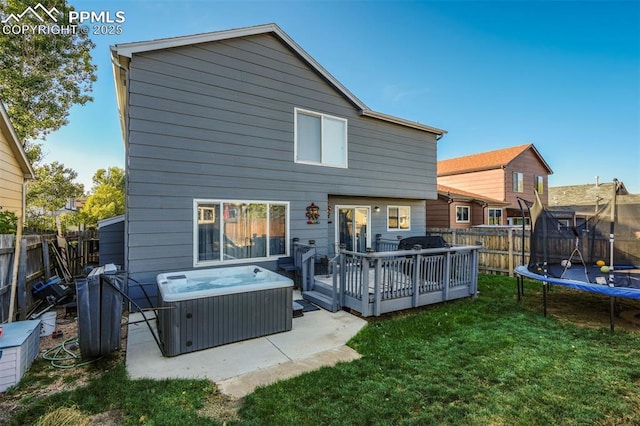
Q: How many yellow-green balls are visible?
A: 1